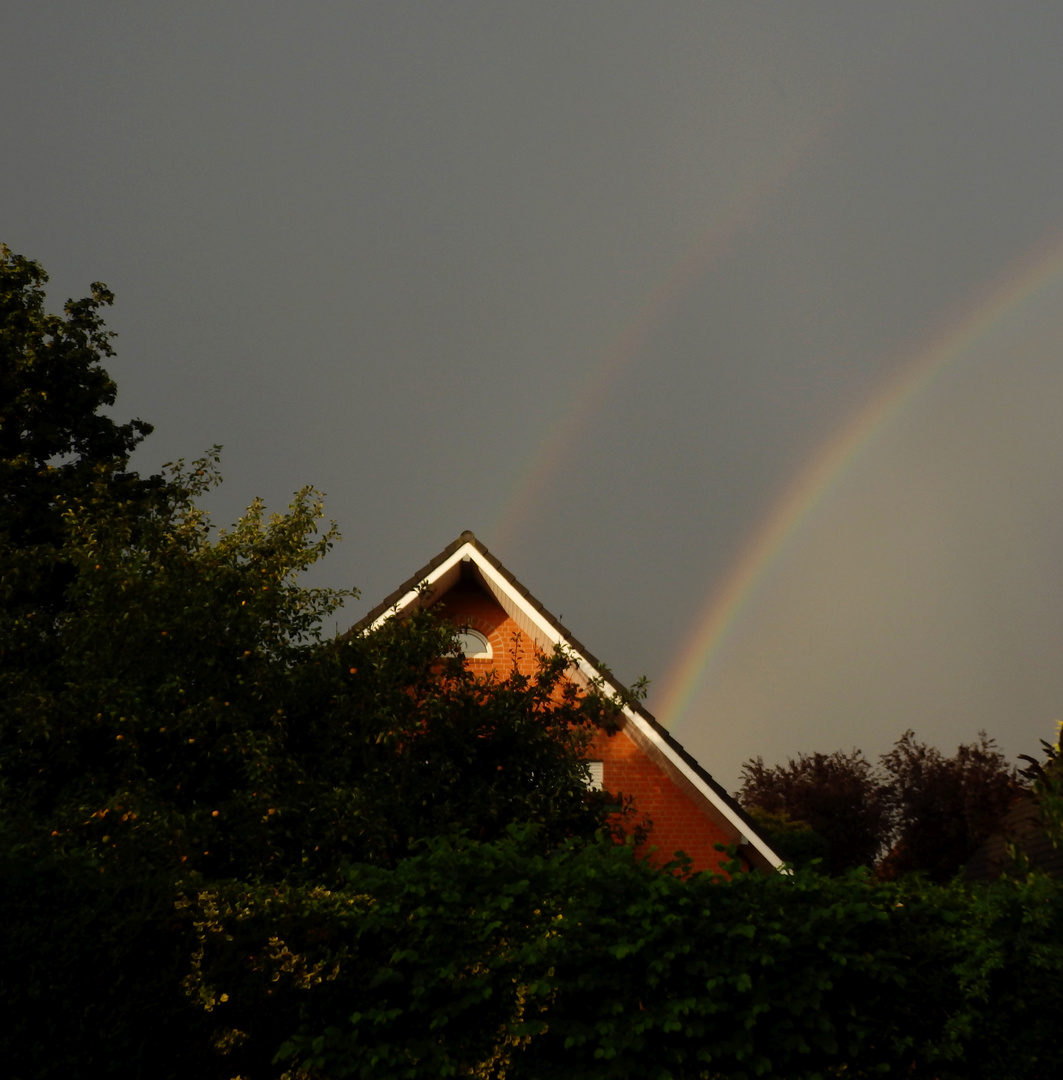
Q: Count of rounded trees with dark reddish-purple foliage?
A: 2